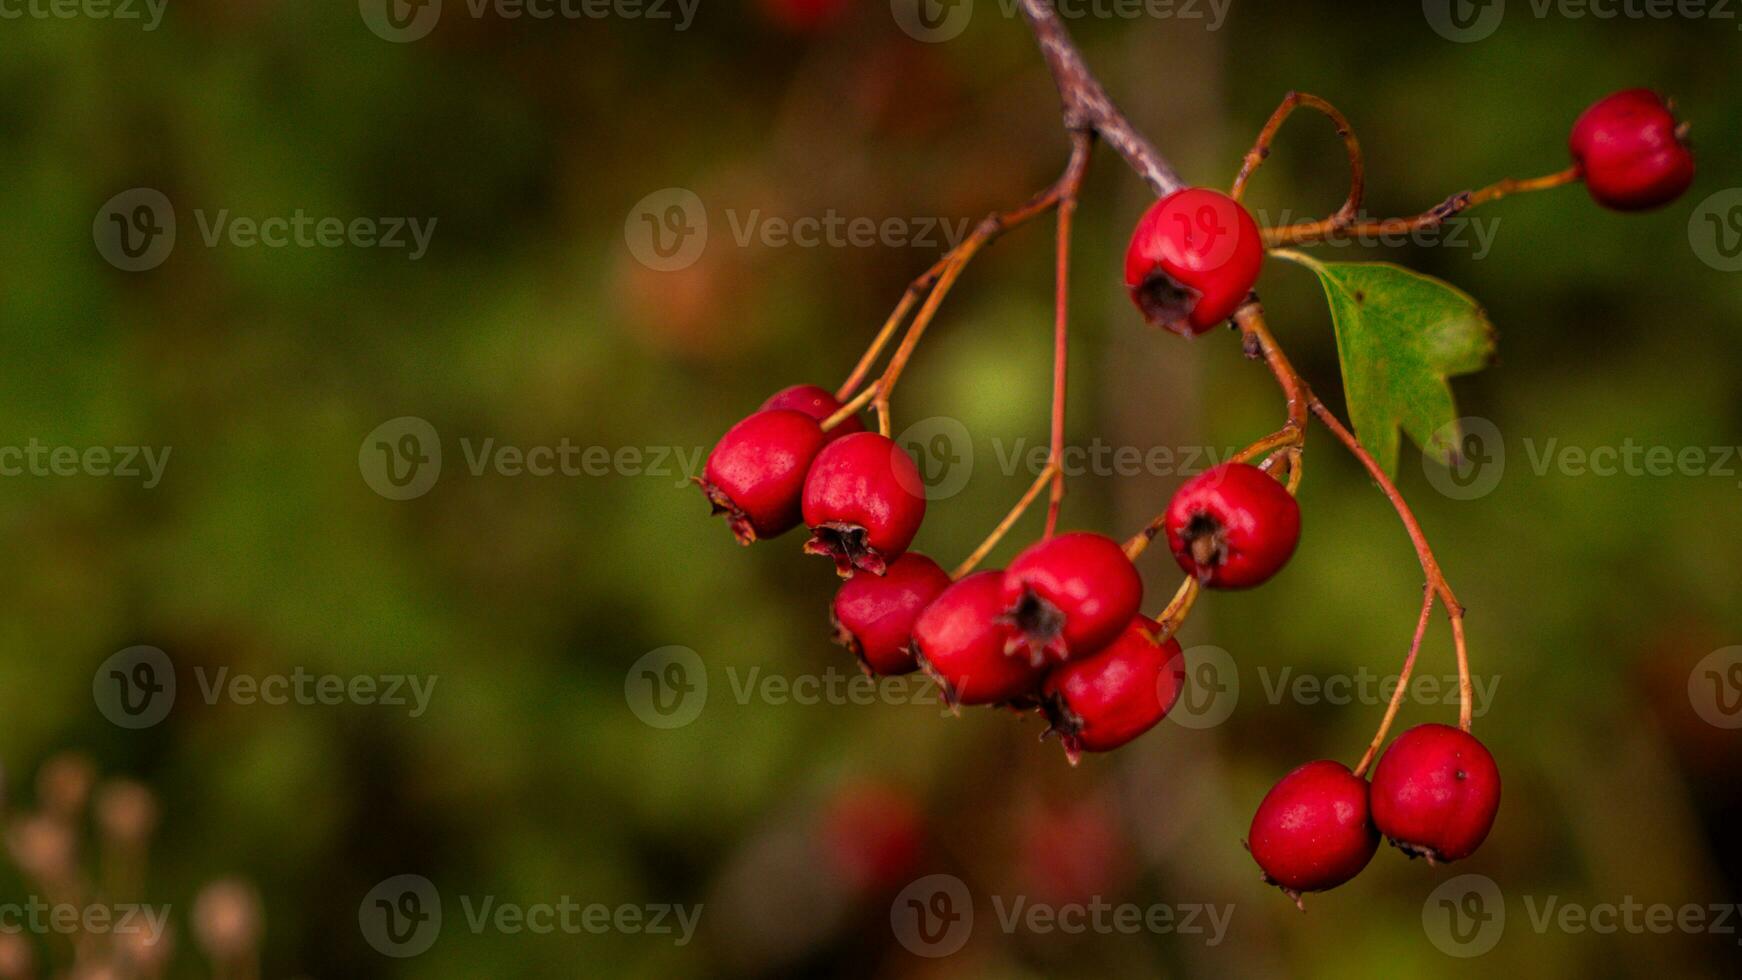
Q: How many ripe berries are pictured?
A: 12